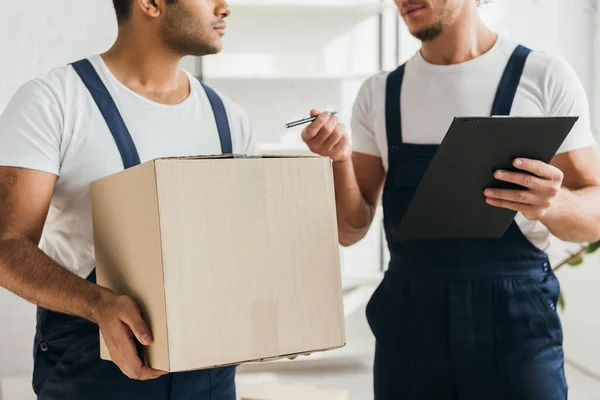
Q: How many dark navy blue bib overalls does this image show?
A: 2